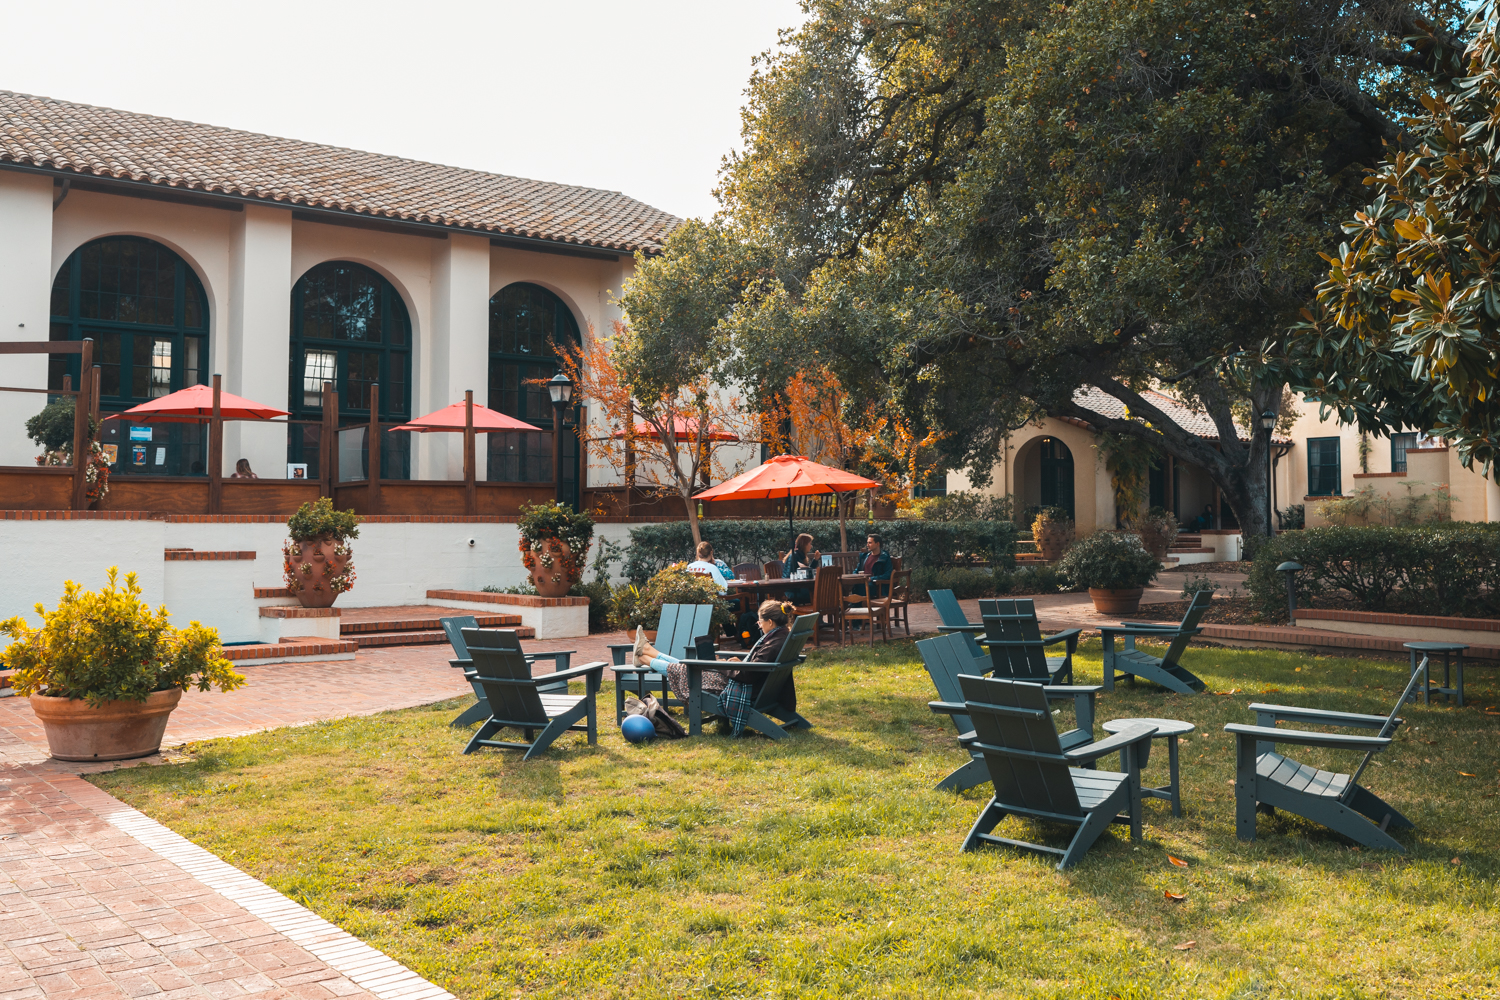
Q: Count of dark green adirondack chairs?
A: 10